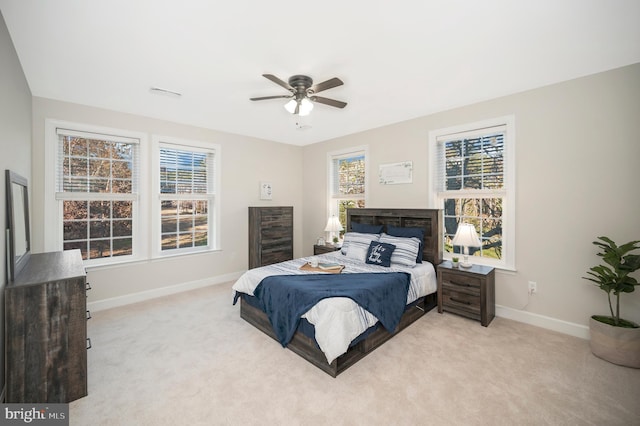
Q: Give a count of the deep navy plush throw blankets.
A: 1